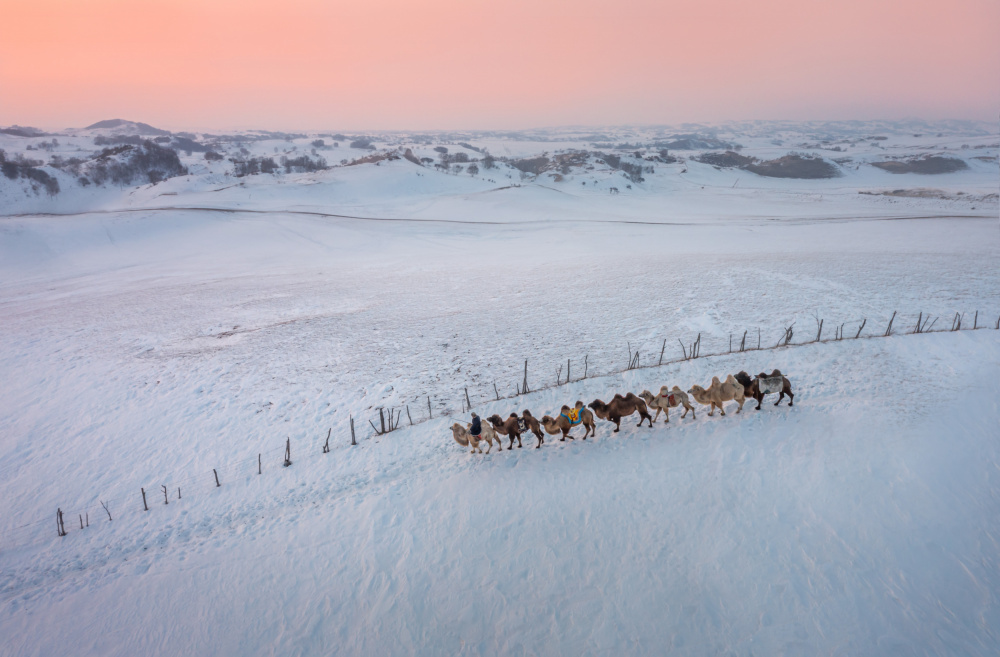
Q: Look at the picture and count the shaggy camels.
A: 7